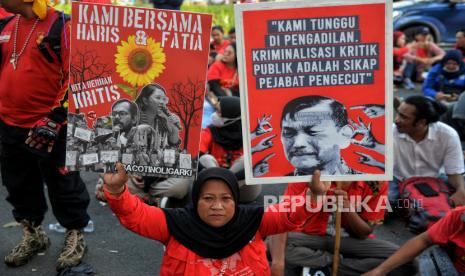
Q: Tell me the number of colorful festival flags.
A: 0